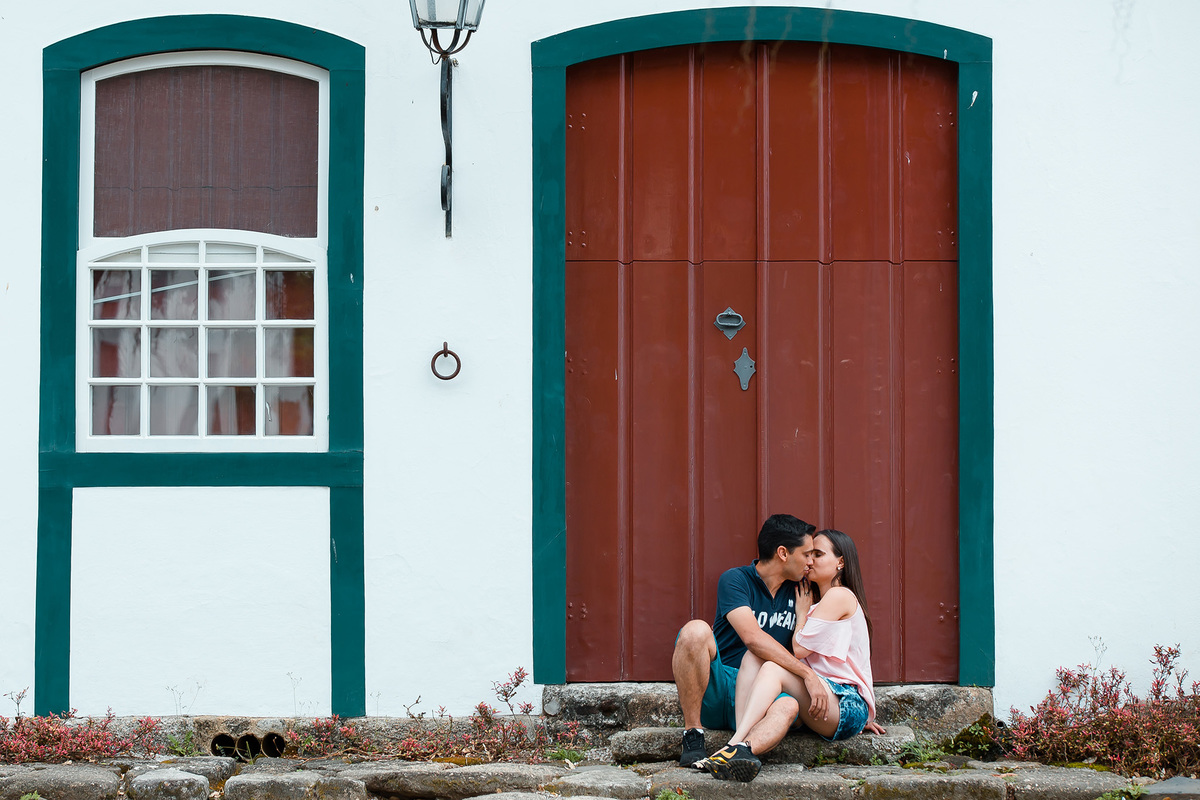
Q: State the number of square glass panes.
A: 12